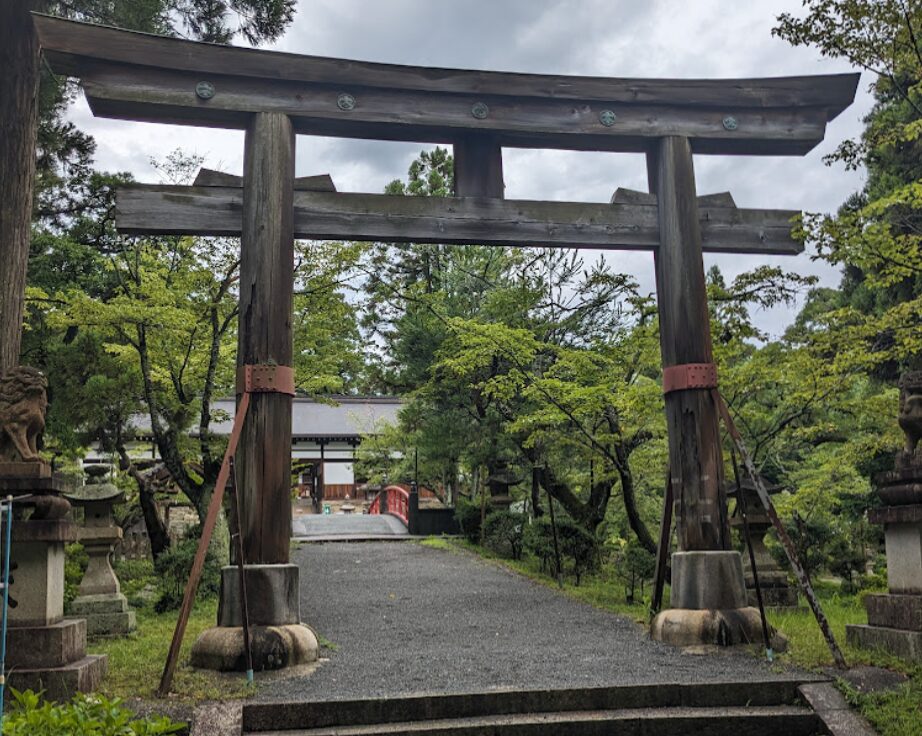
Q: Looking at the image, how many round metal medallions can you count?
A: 5